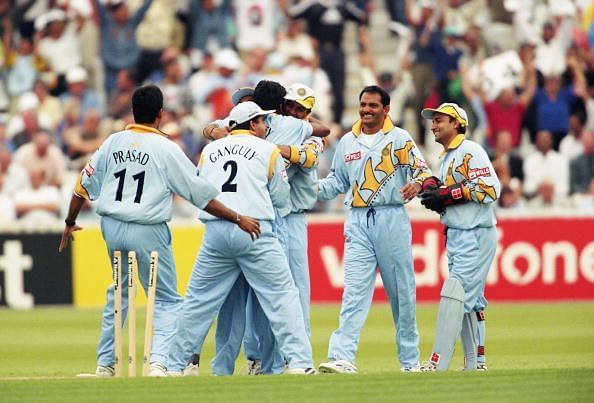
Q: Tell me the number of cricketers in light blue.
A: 7